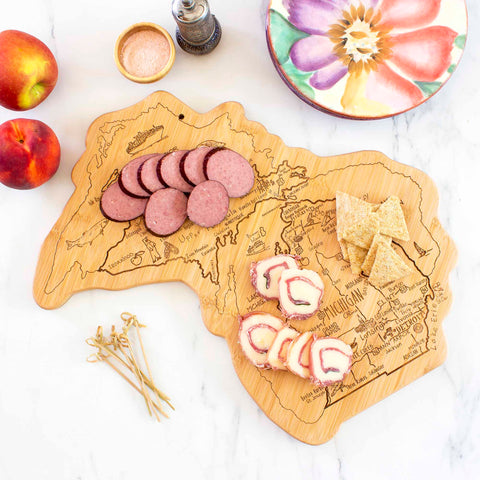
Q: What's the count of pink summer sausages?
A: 8